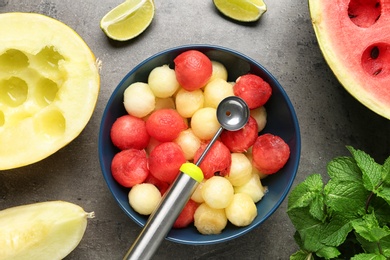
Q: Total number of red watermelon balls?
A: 11